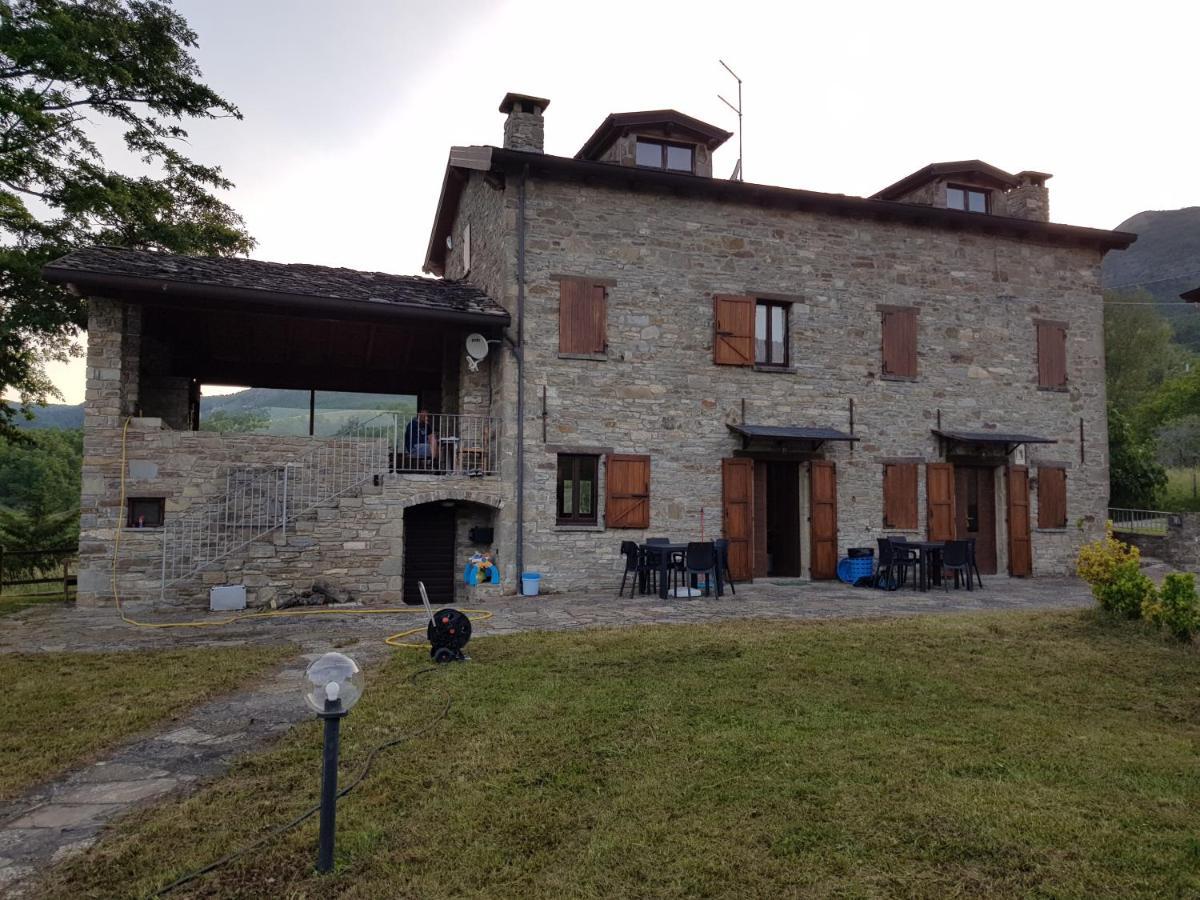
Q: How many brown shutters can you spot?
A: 11